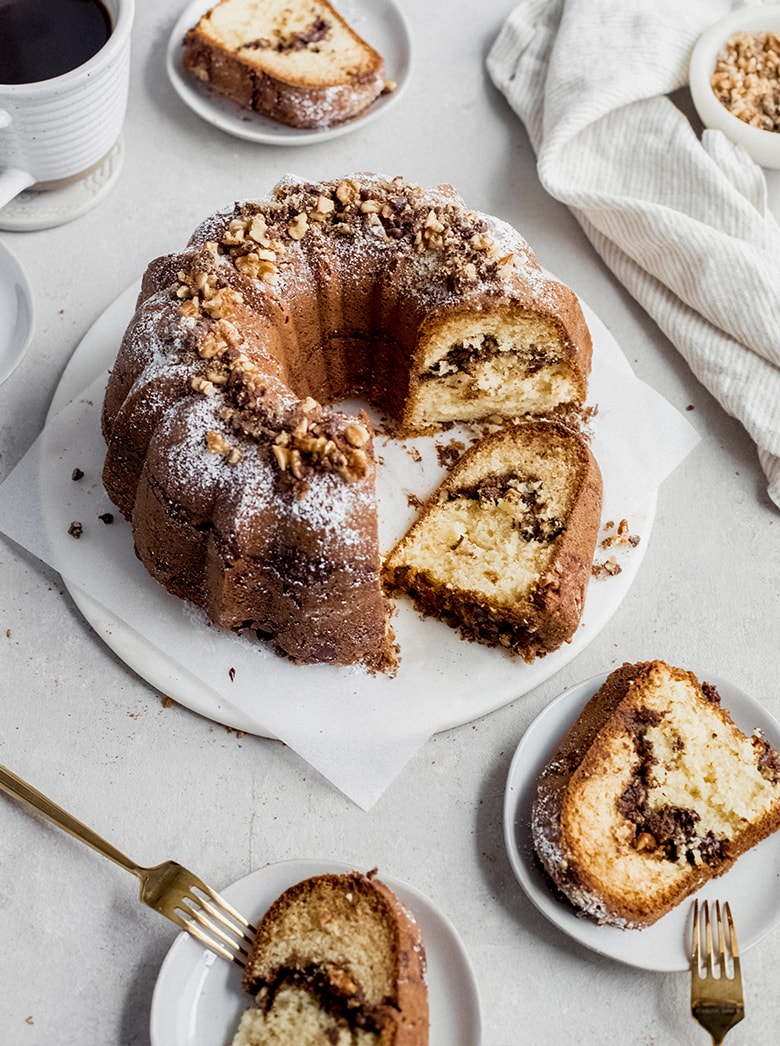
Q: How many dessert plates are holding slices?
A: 3